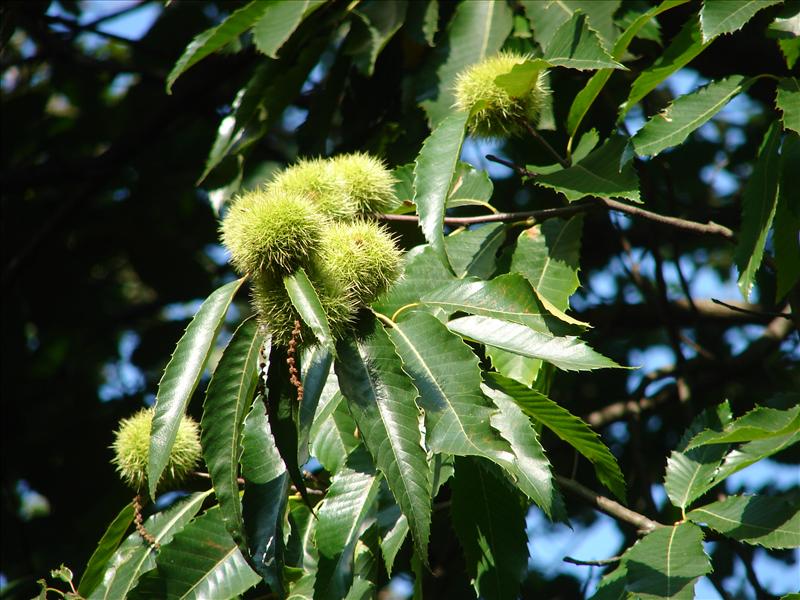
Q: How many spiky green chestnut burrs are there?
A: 7